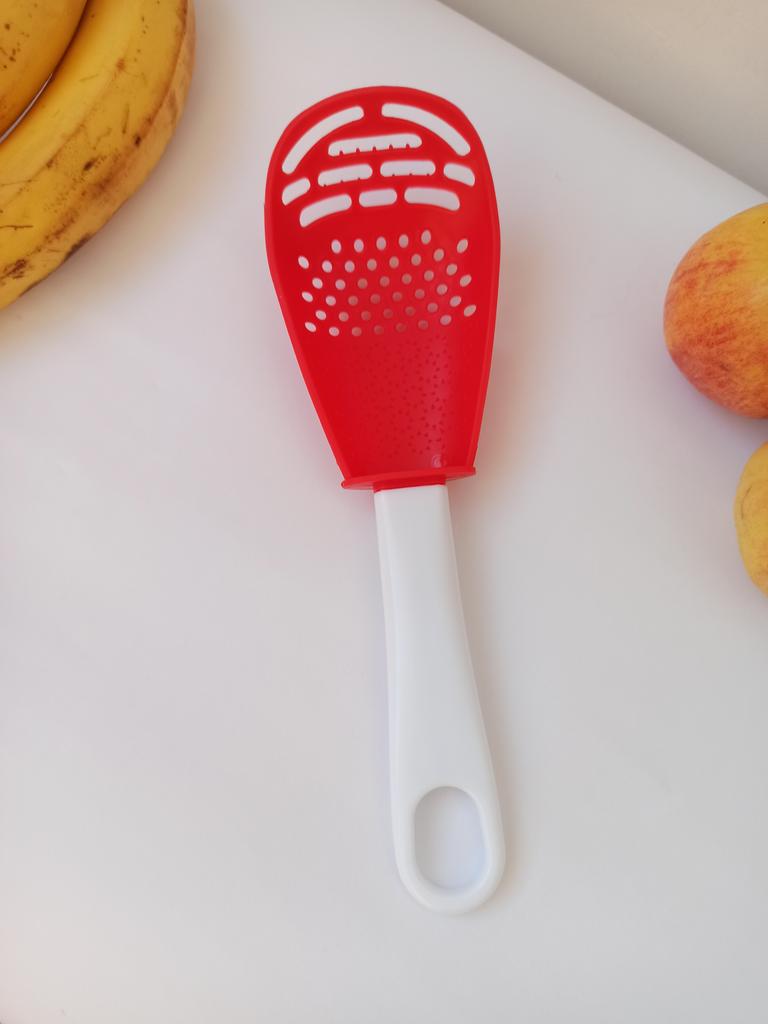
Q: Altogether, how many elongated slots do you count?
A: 10